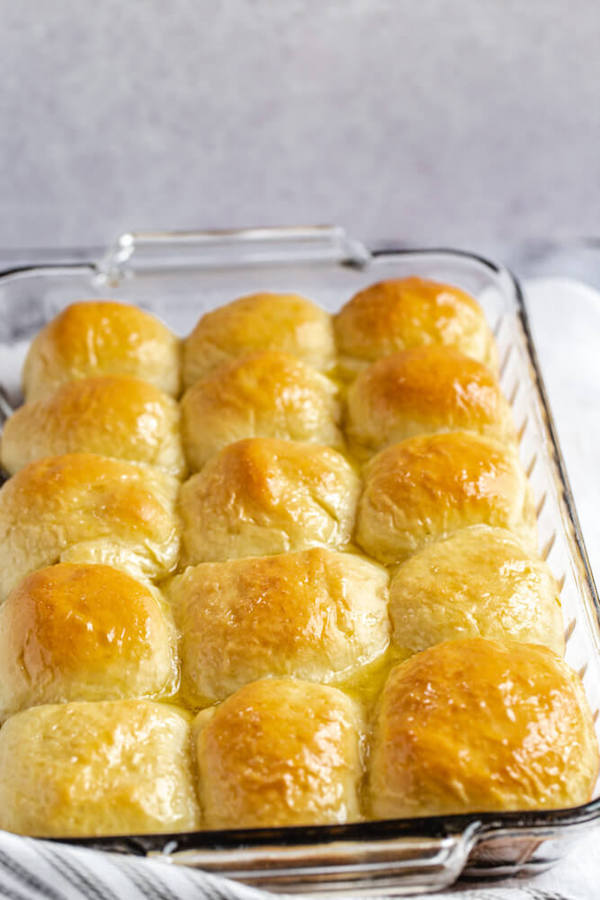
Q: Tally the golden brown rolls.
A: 15